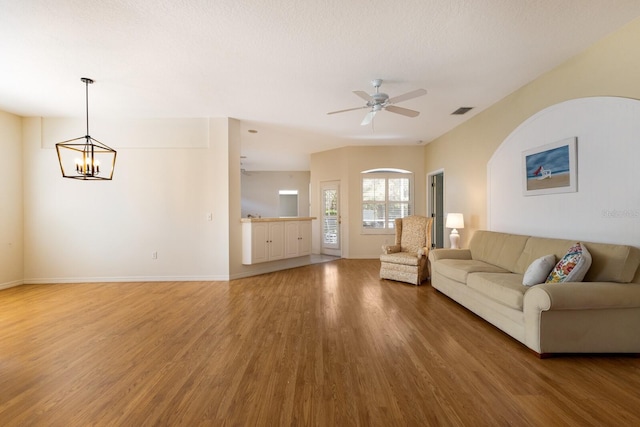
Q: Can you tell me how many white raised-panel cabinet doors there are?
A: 4